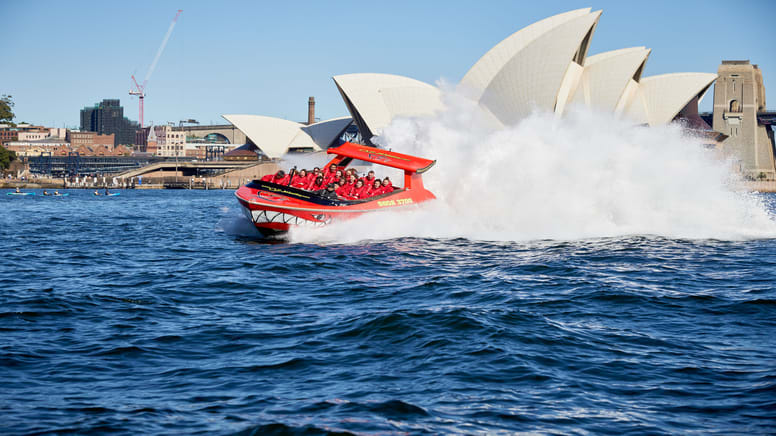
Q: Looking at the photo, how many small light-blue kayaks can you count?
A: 3